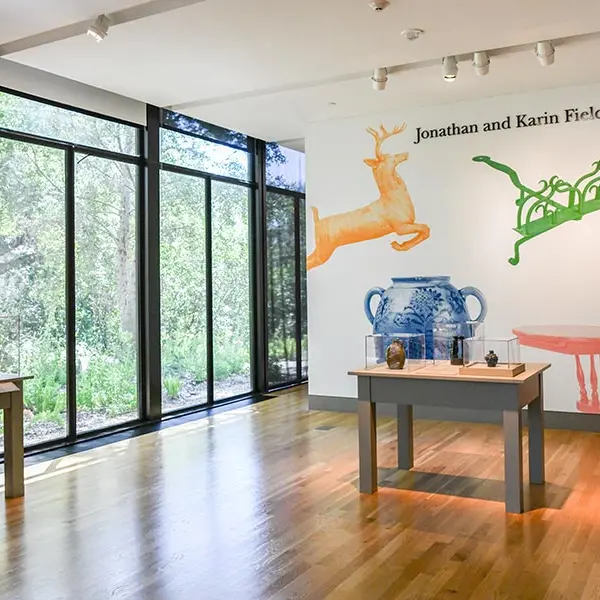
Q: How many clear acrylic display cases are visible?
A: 3